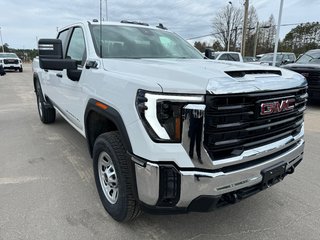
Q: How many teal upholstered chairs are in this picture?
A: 0